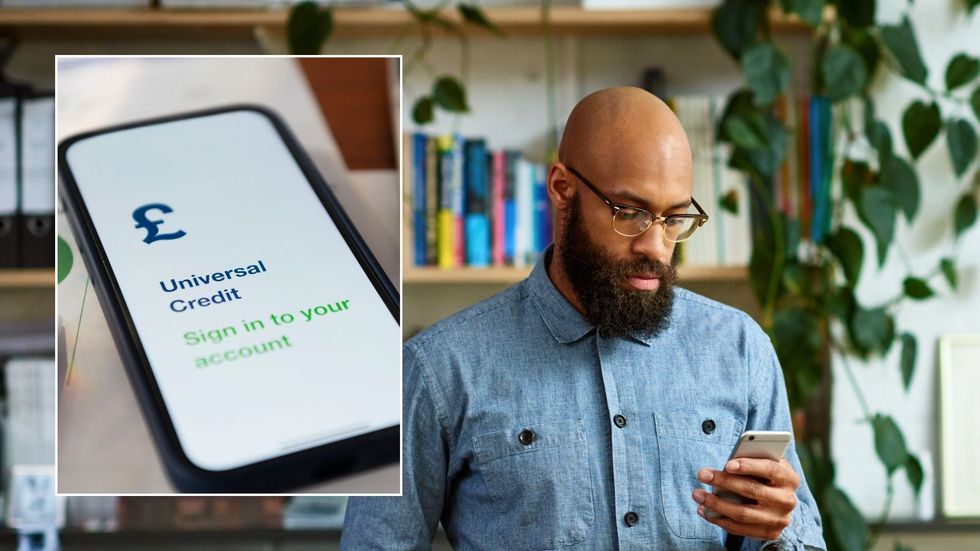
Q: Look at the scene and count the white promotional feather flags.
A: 0